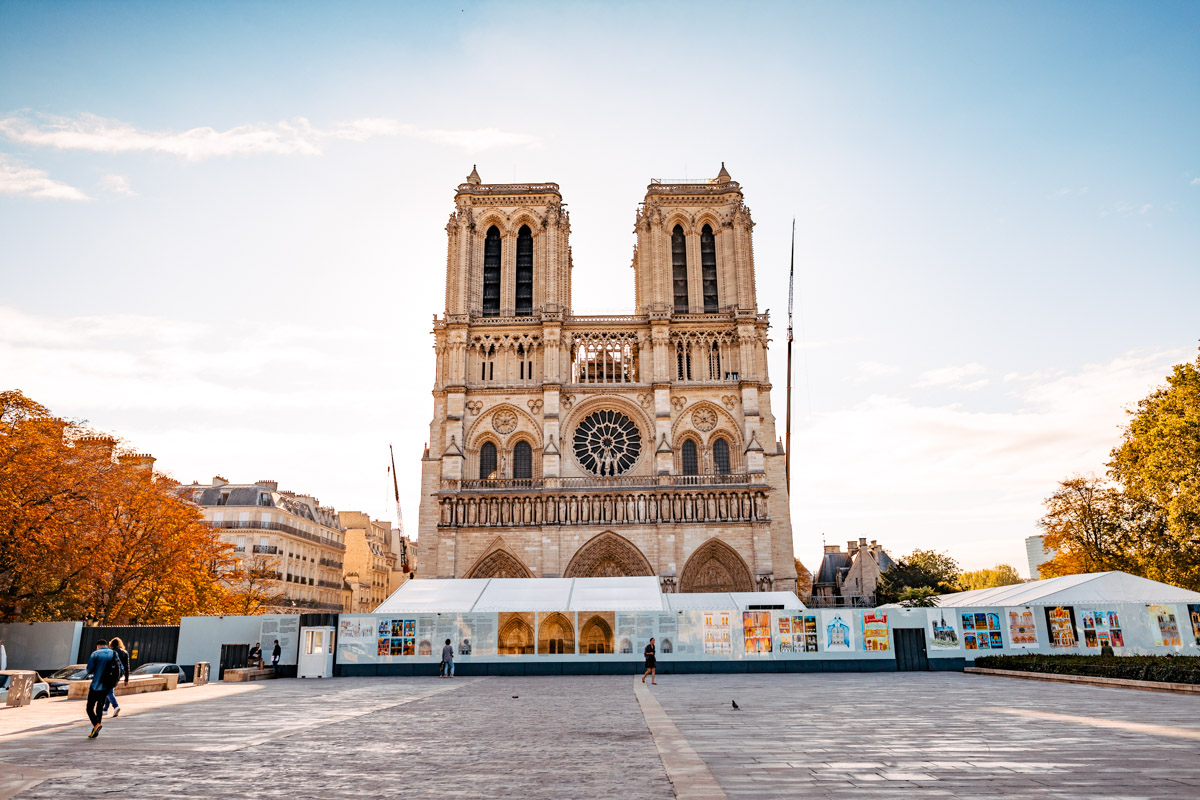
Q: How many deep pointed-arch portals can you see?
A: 3